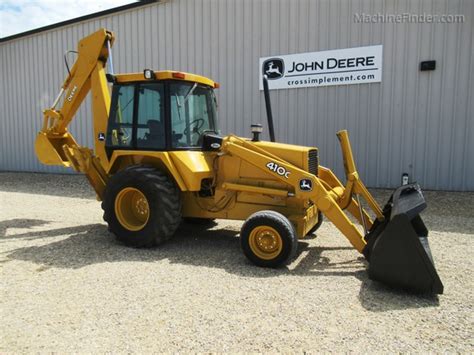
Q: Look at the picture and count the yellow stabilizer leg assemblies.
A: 1